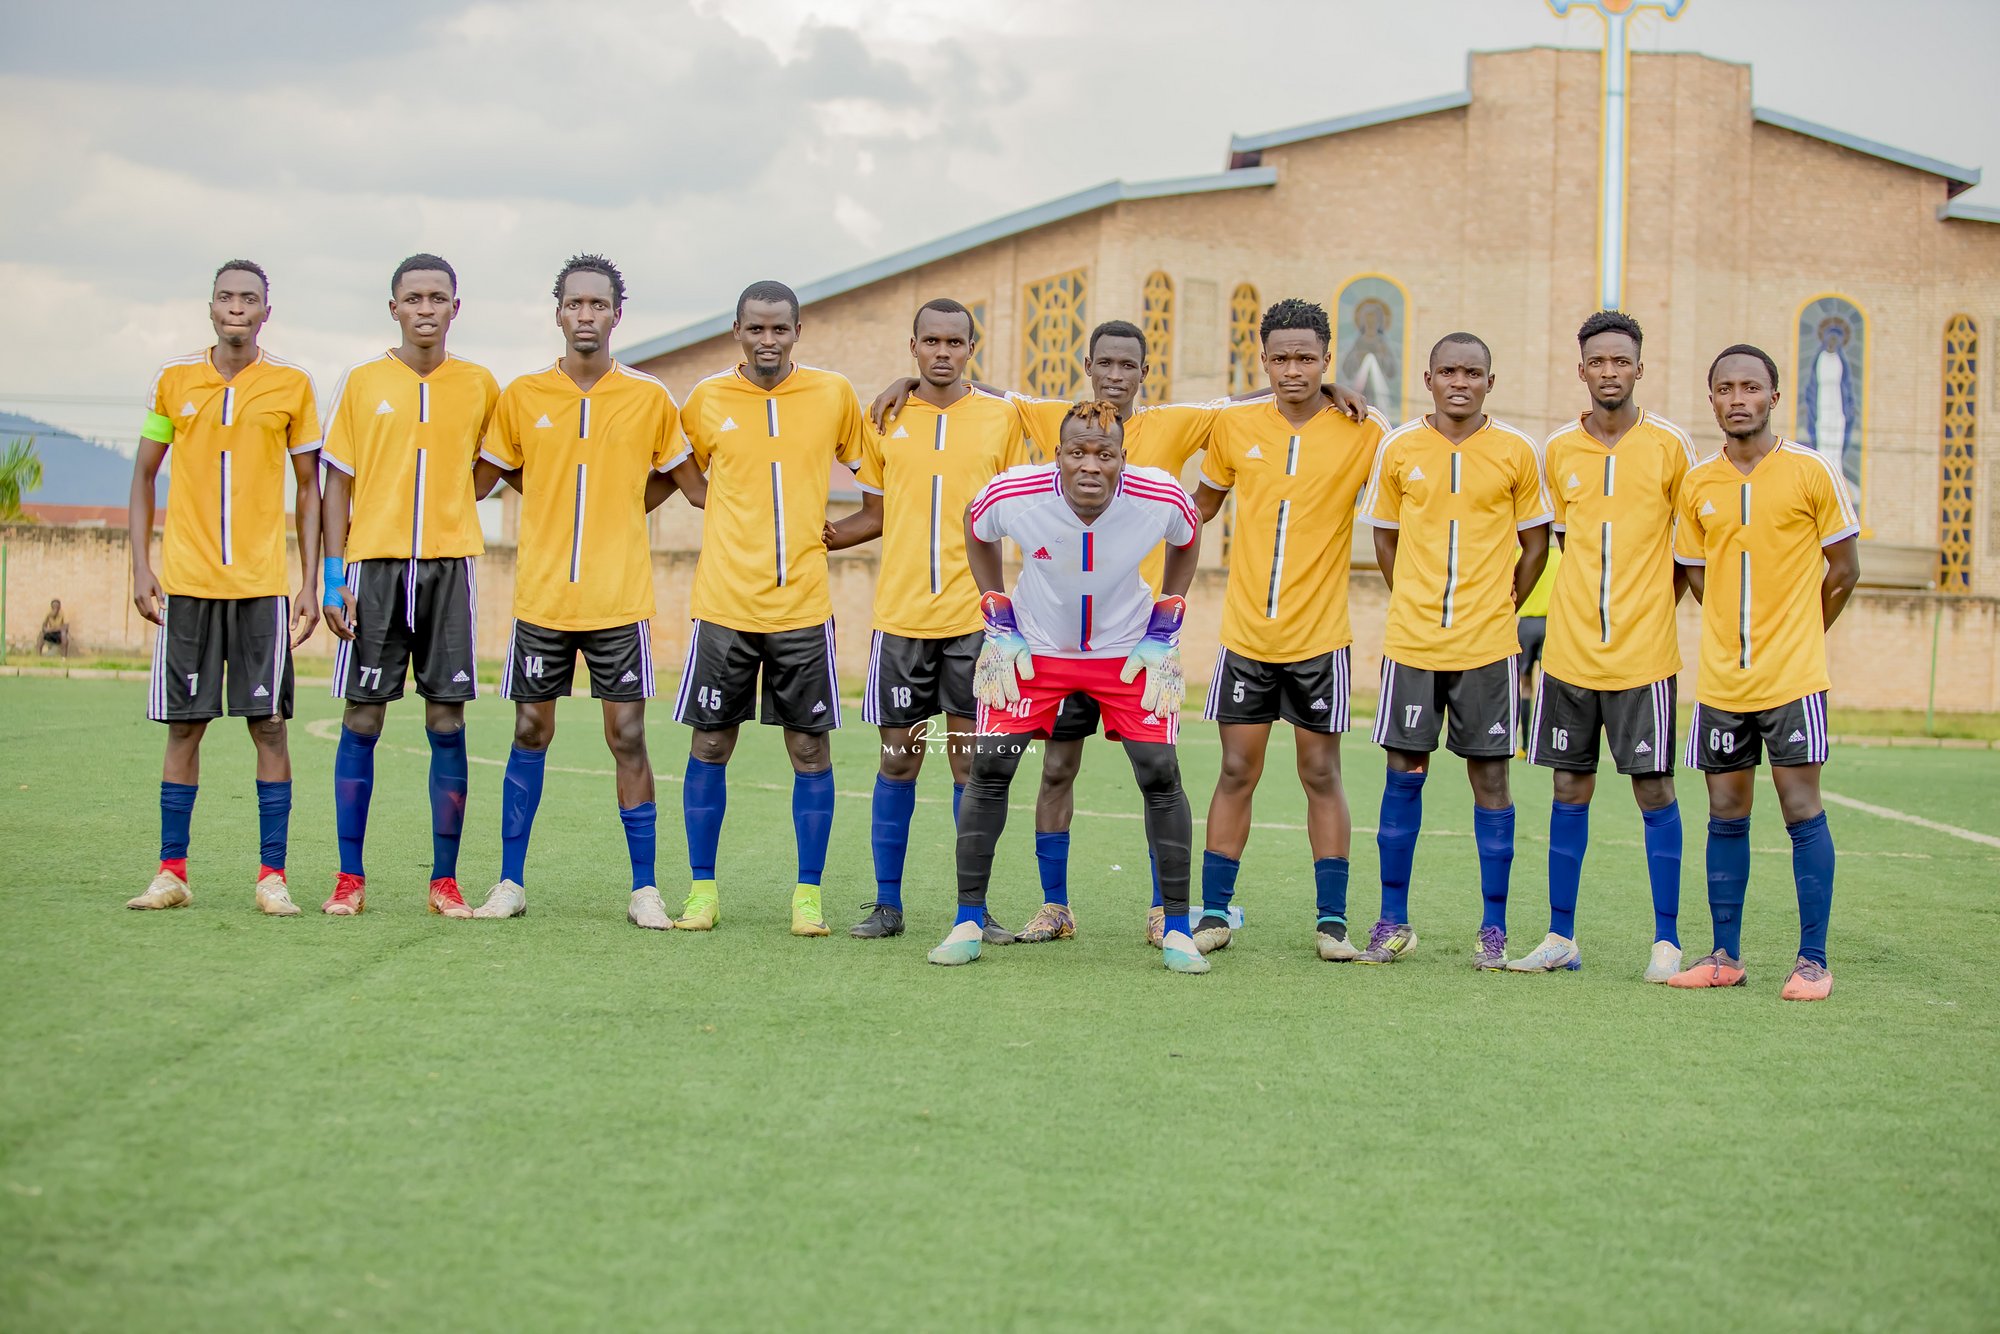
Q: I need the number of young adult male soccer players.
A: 11